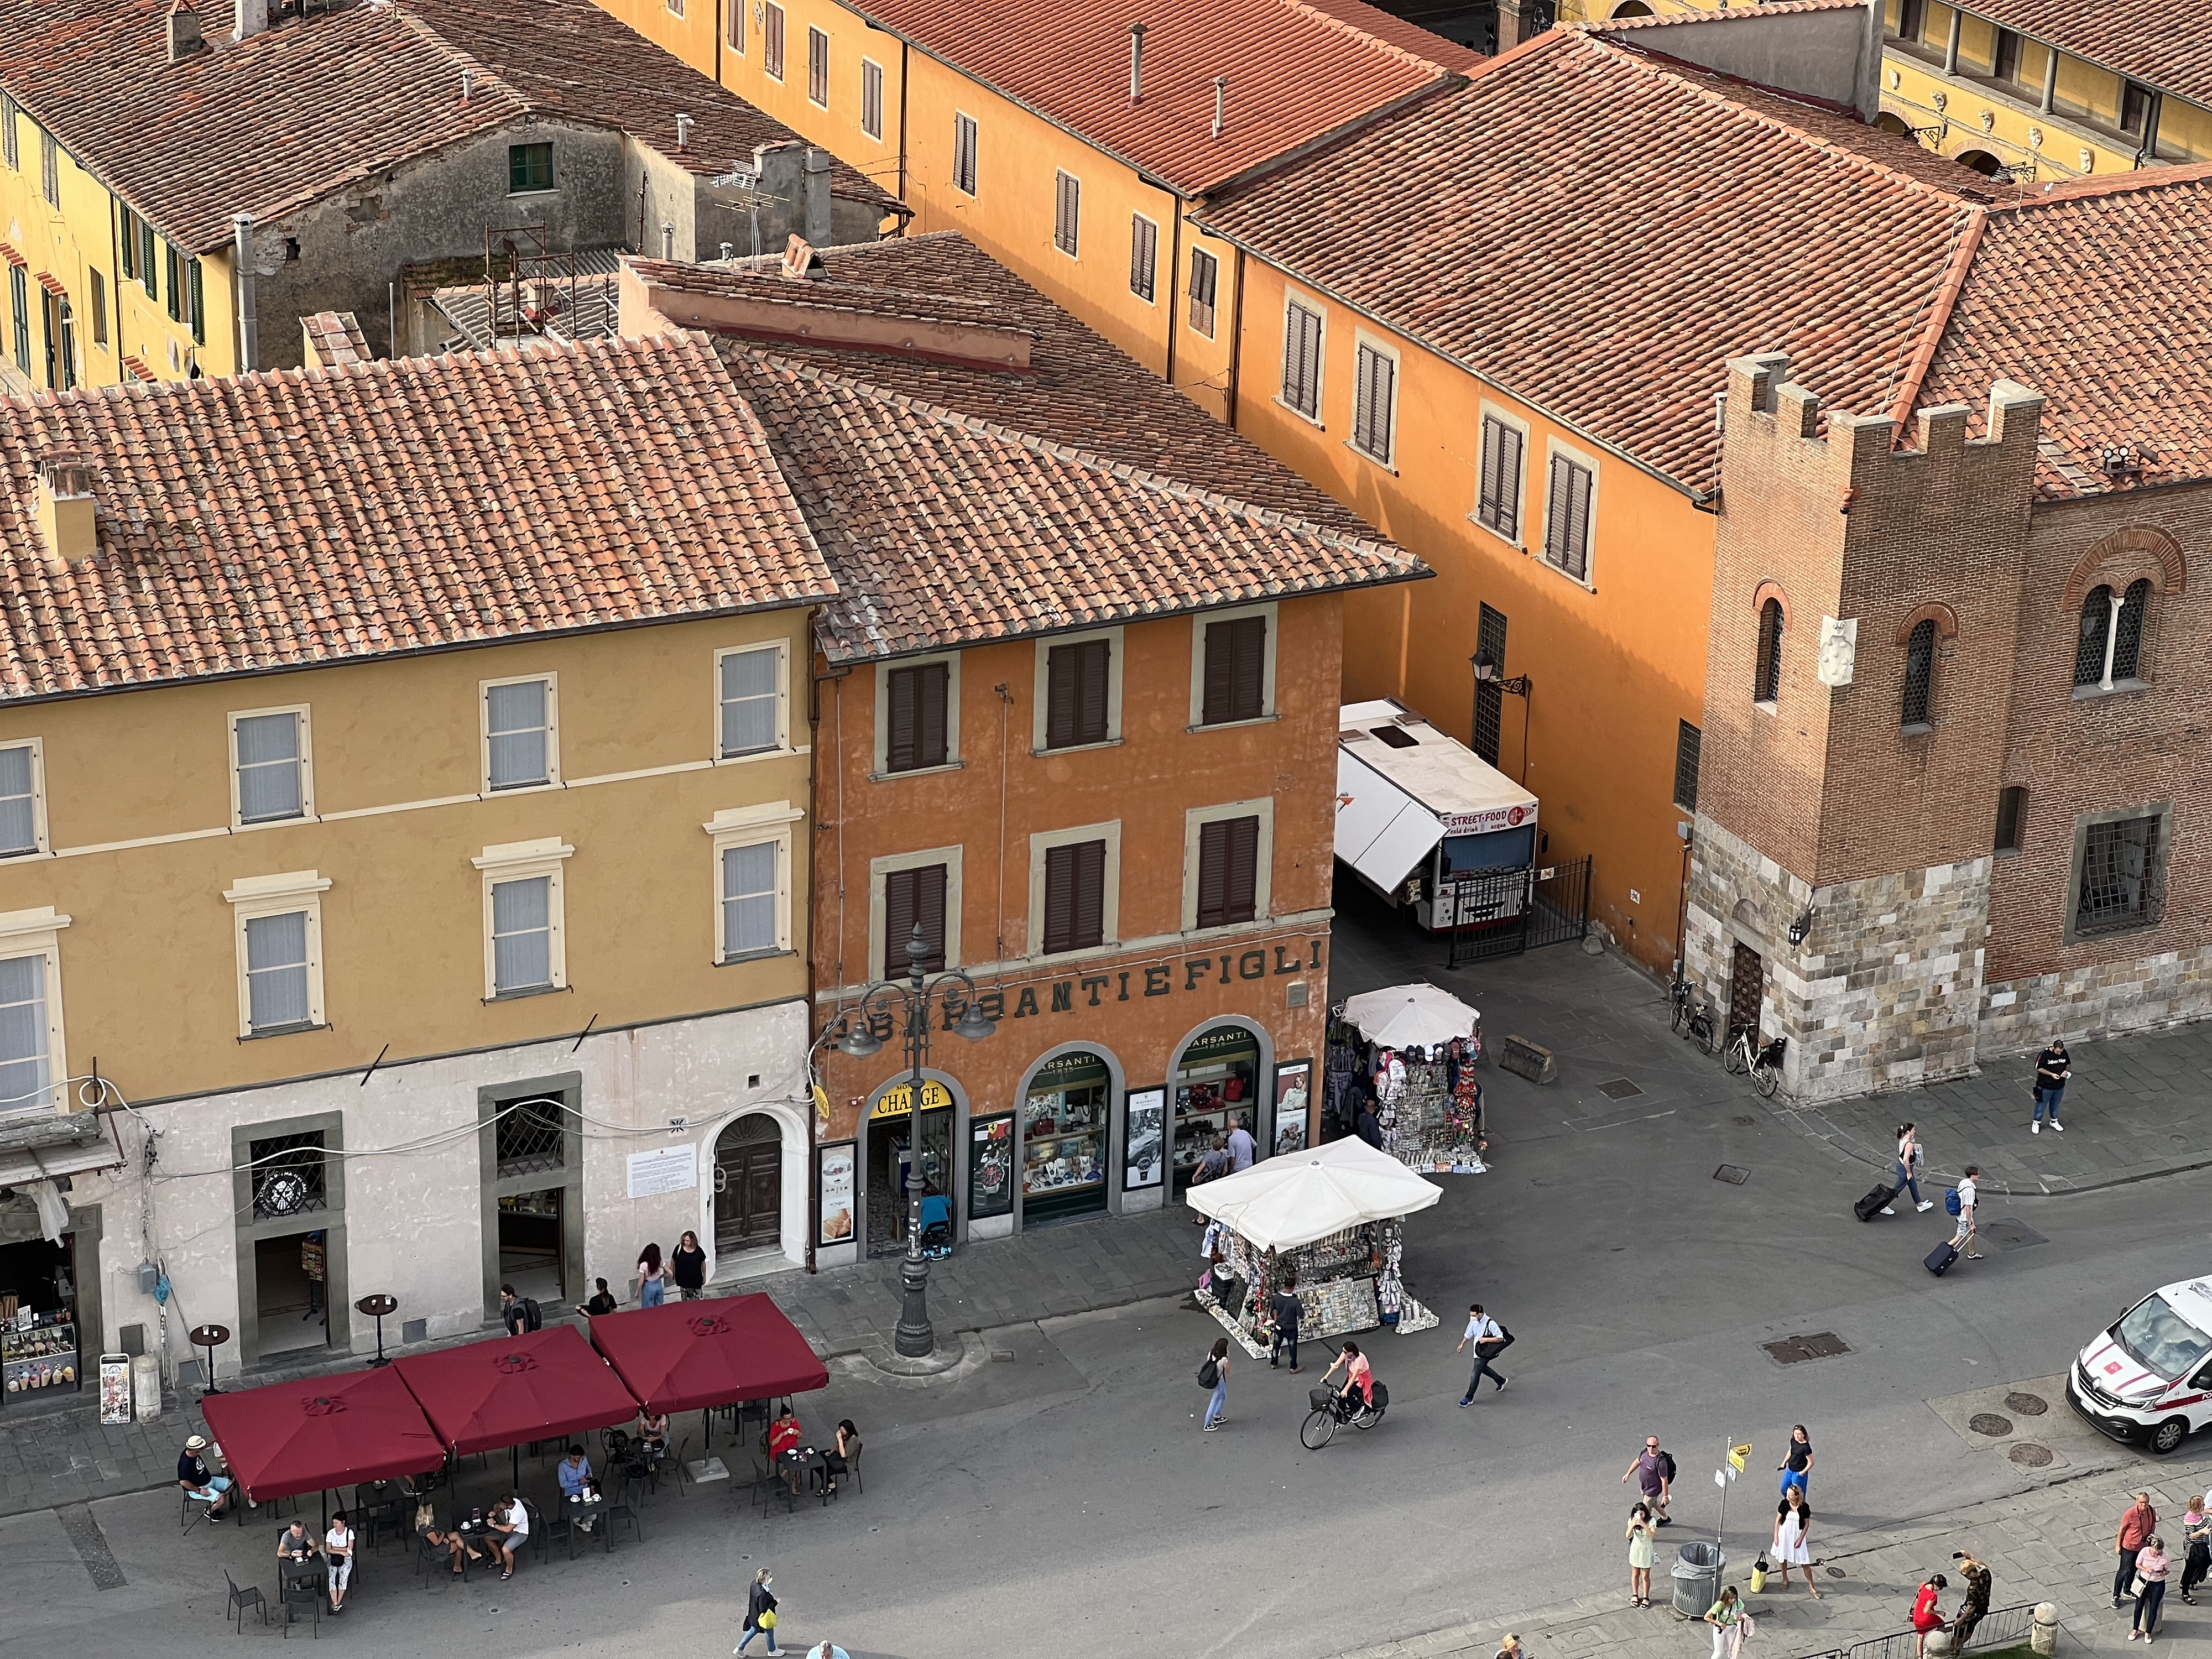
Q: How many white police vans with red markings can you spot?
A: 1